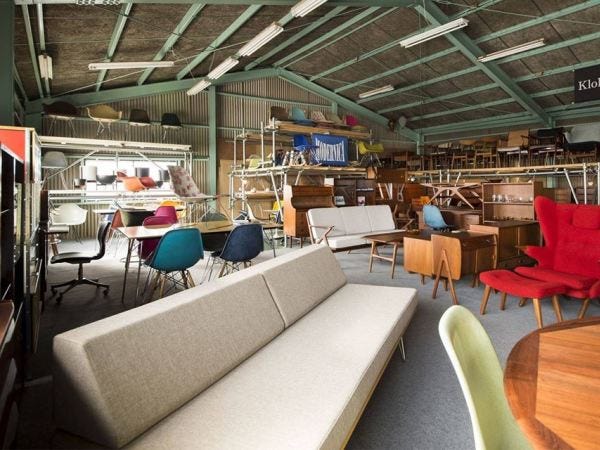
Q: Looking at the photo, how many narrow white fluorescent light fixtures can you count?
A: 9